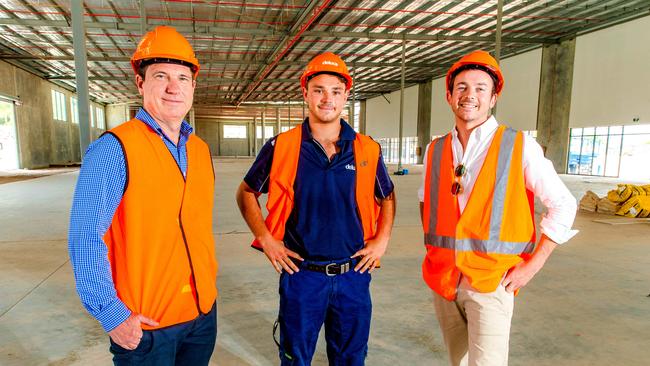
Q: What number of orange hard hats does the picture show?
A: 3